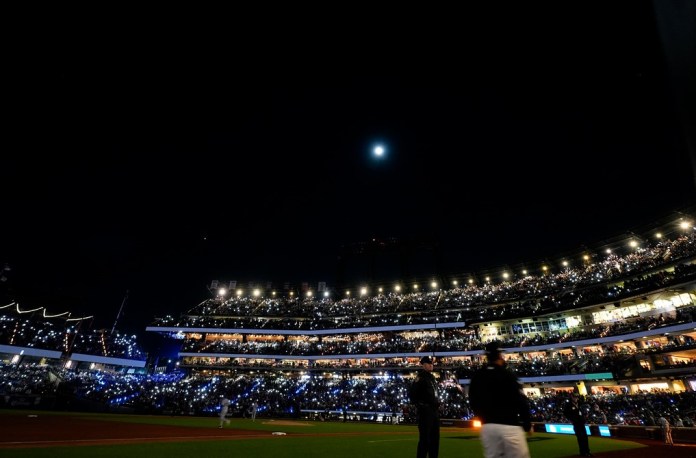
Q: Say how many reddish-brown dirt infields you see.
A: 1